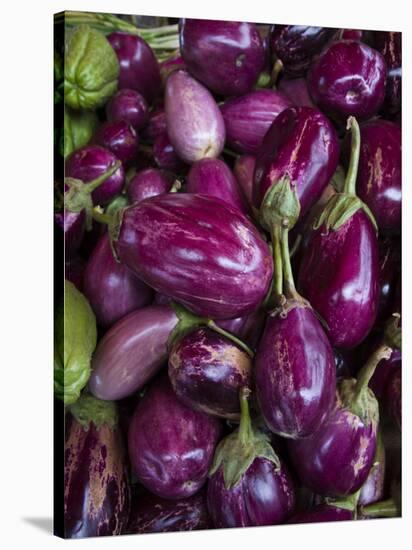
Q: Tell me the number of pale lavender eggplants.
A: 2